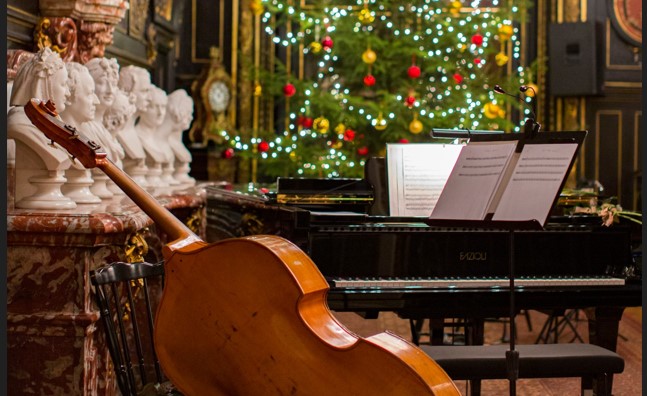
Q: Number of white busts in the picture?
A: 7